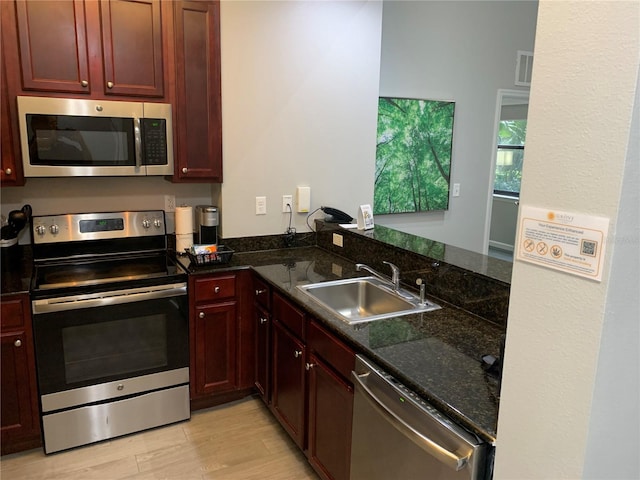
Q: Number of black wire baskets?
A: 1